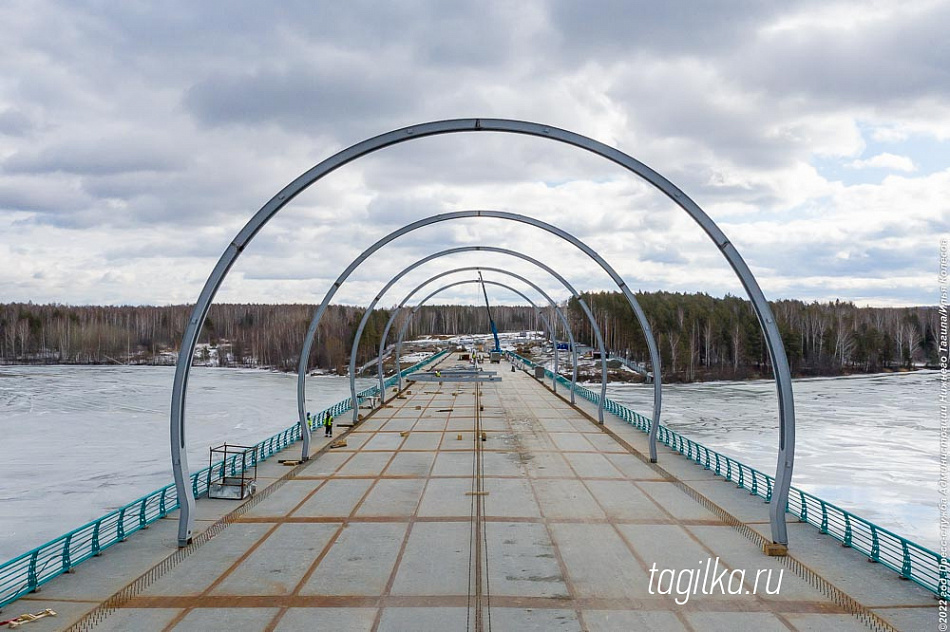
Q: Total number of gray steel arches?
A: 5